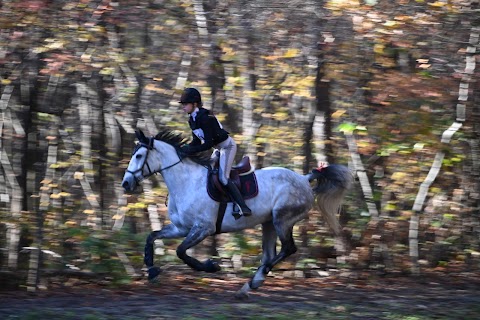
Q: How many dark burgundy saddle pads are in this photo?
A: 1